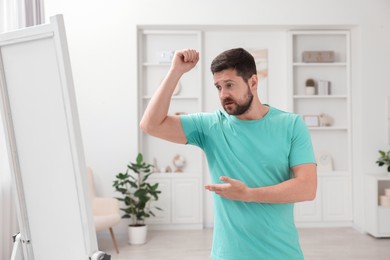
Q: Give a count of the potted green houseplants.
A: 2